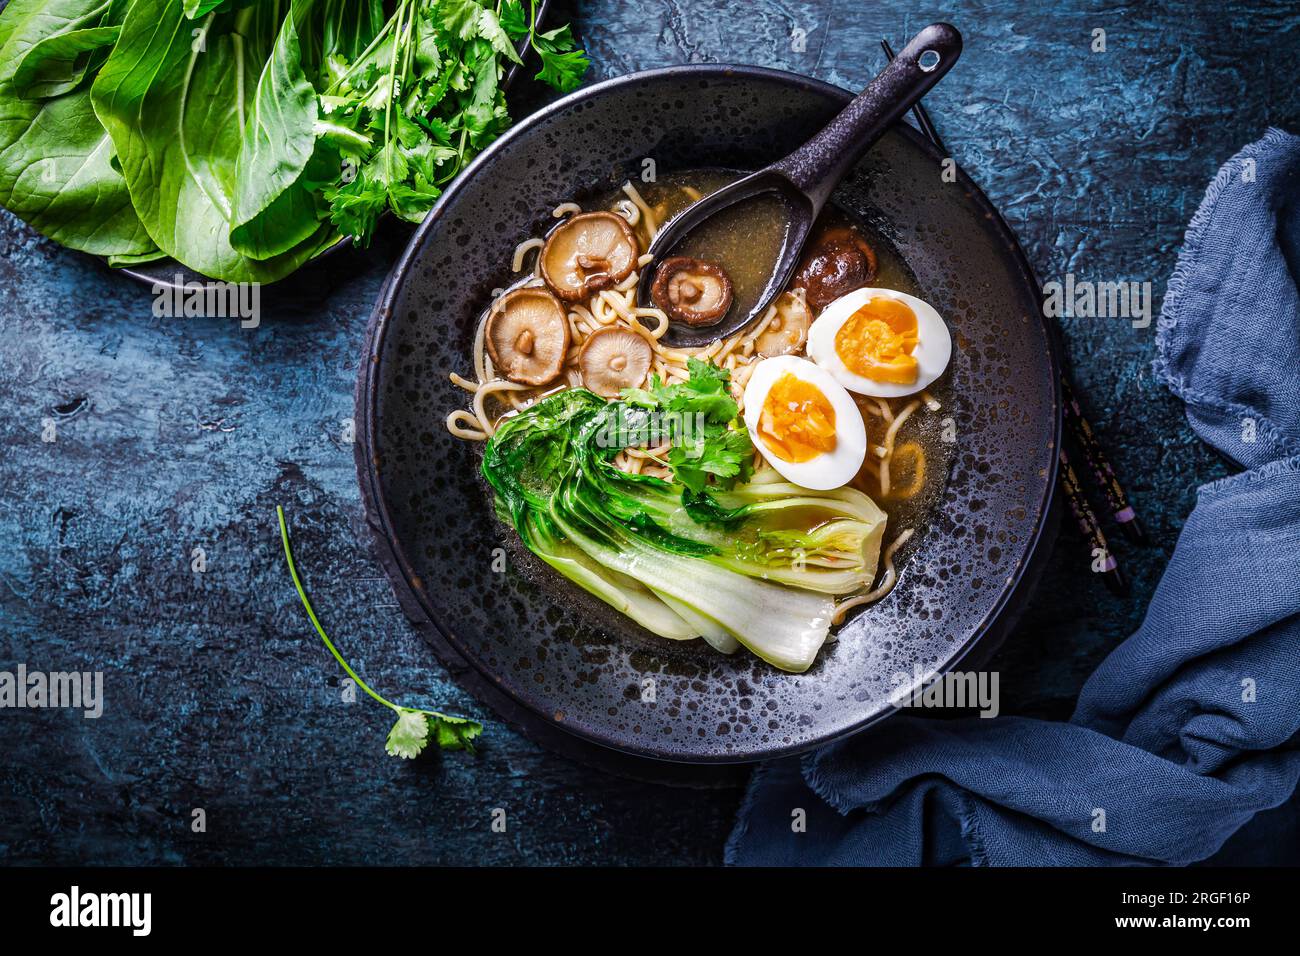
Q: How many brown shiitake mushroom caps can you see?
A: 6